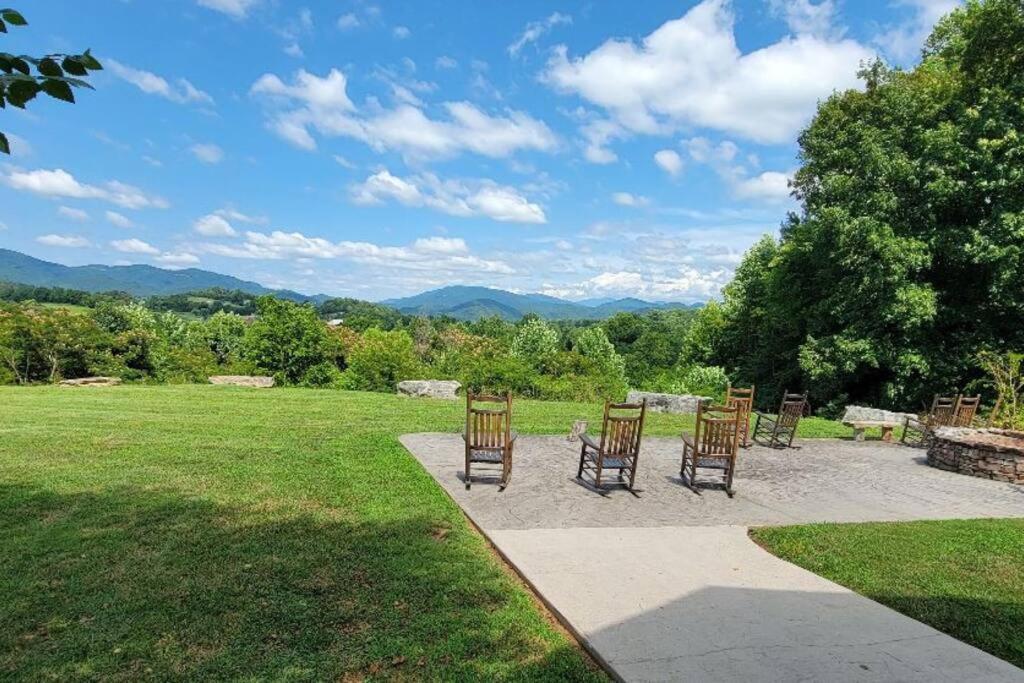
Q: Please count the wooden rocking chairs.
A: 7